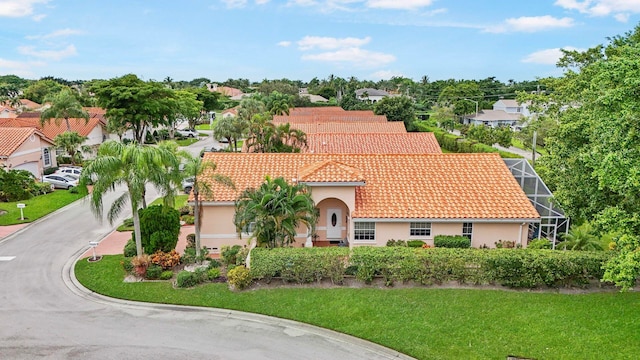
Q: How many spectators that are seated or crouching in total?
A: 0